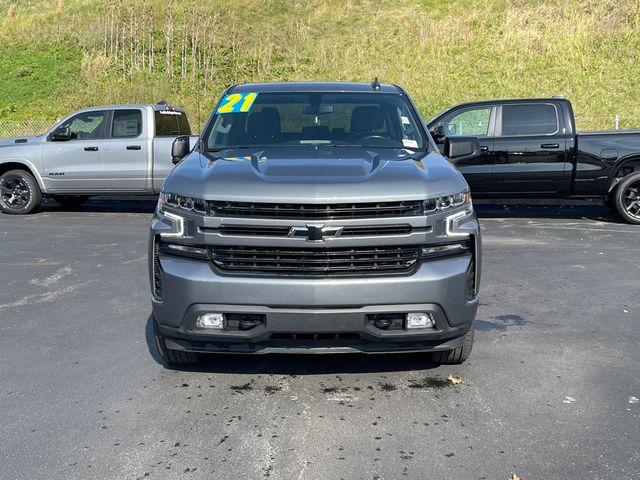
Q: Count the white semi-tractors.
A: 0